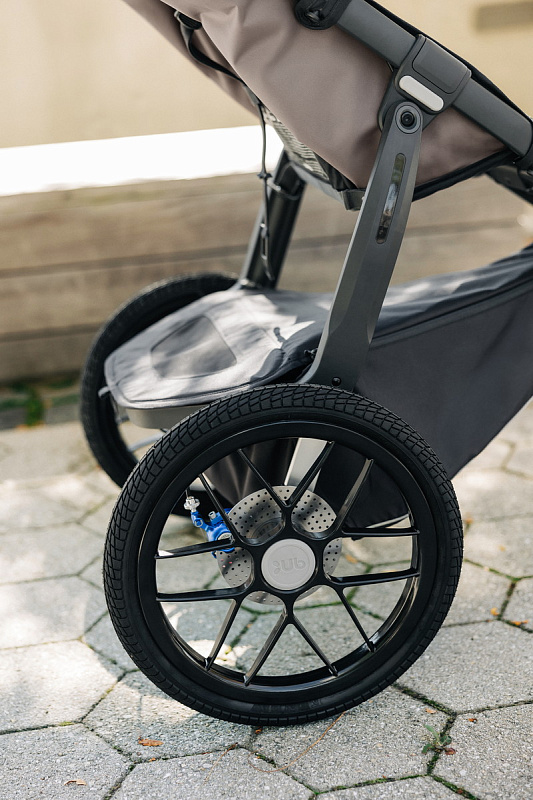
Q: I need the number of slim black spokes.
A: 12